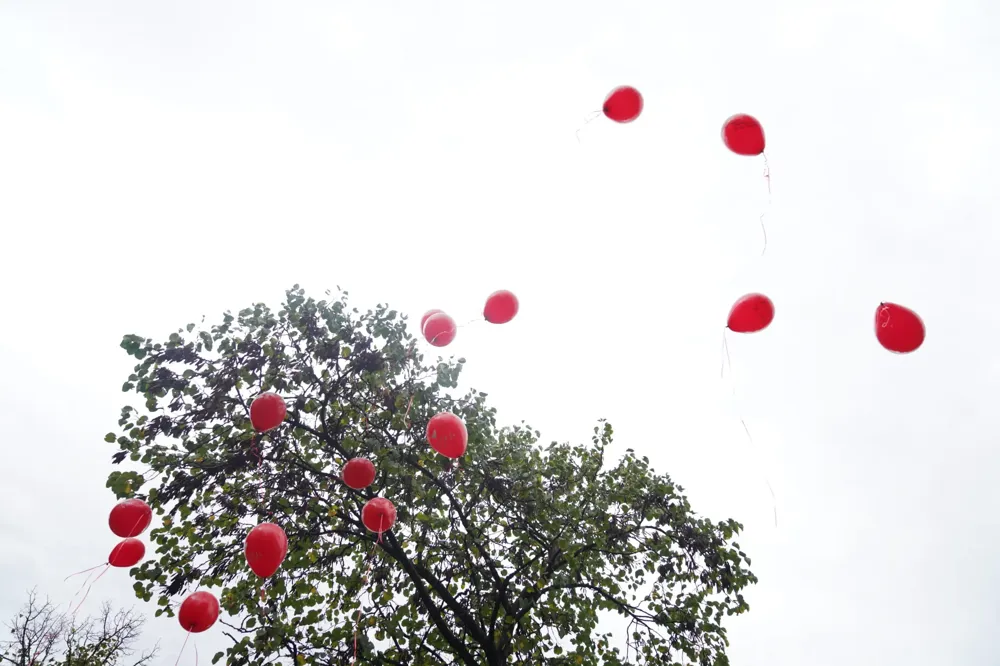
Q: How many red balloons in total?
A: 15